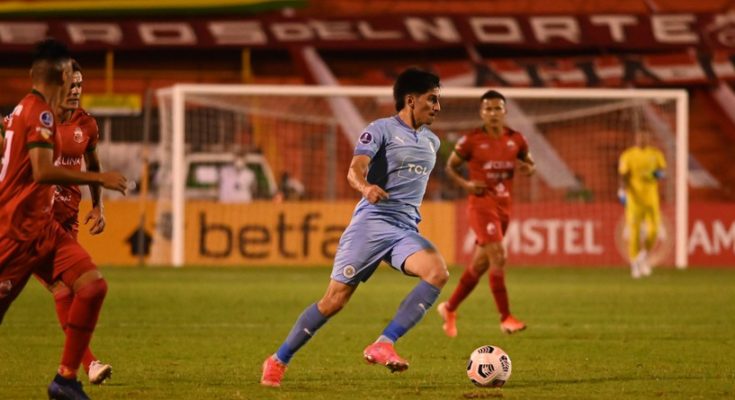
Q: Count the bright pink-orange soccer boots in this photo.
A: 4